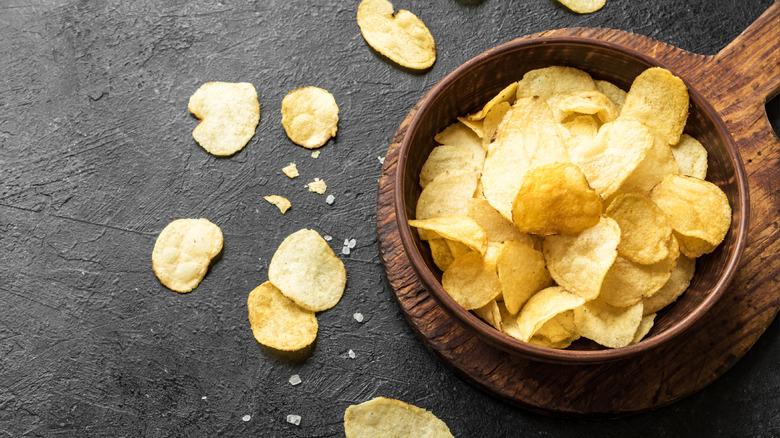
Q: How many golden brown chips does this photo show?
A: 1